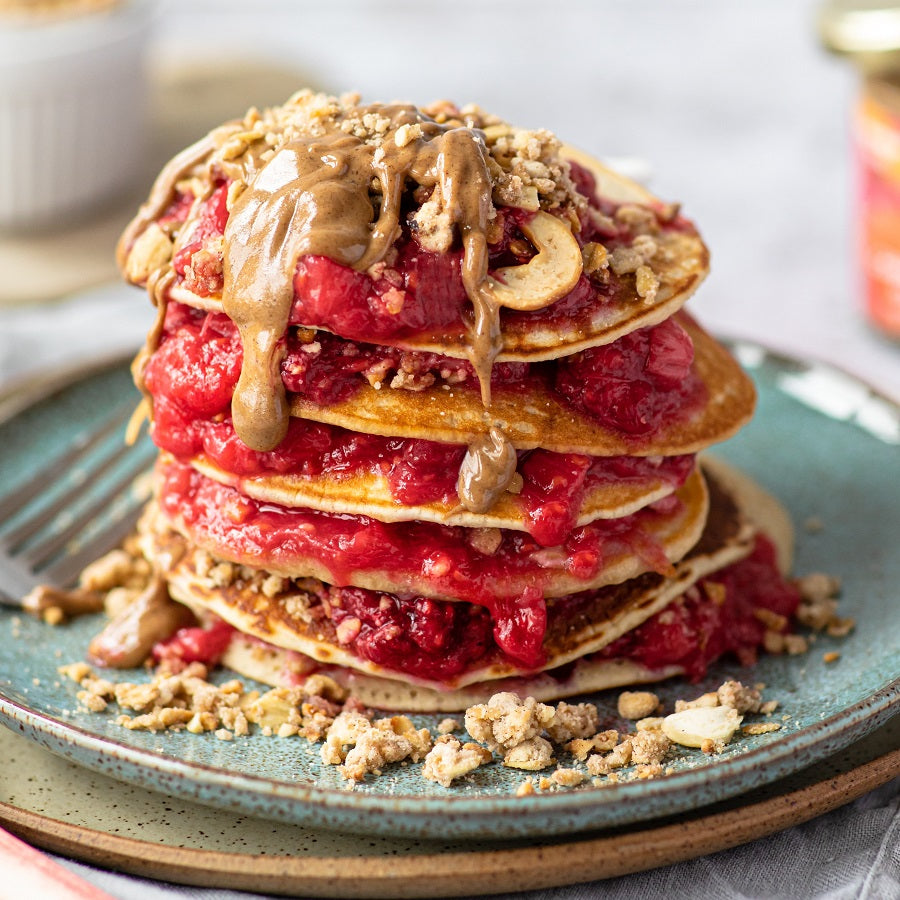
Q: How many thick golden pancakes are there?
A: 6